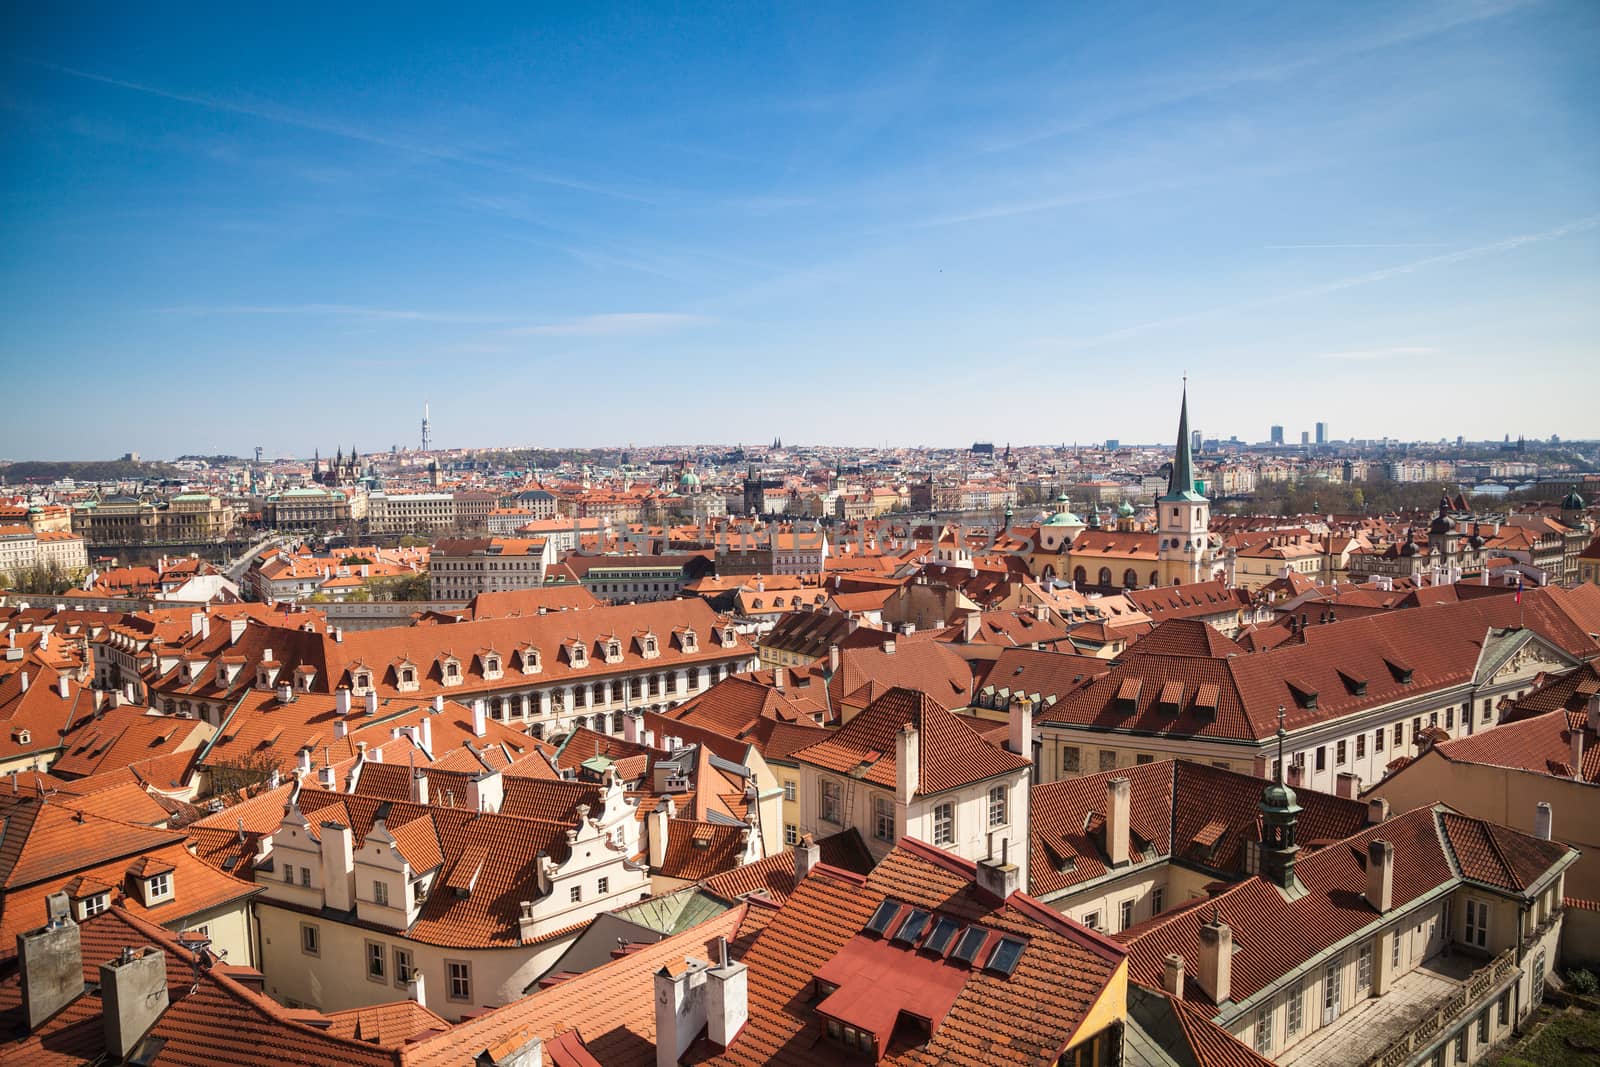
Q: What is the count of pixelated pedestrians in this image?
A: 0